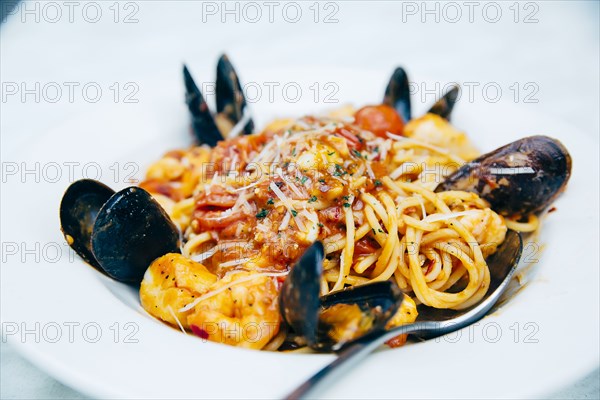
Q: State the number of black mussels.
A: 5